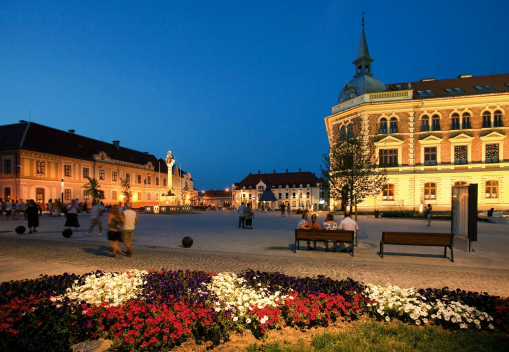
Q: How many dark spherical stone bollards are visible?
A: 3